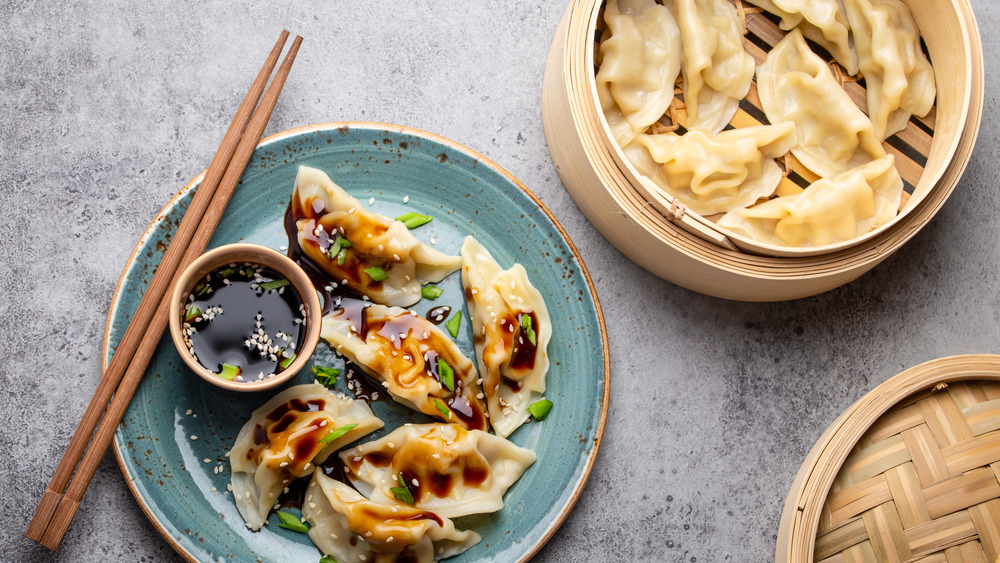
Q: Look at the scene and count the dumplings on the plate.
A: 6